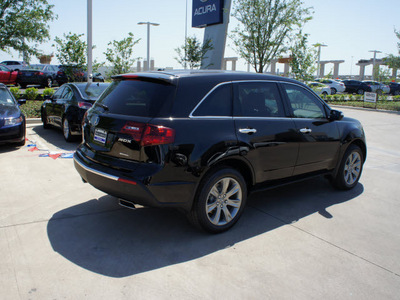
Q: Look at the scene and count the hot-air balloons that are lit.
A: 0